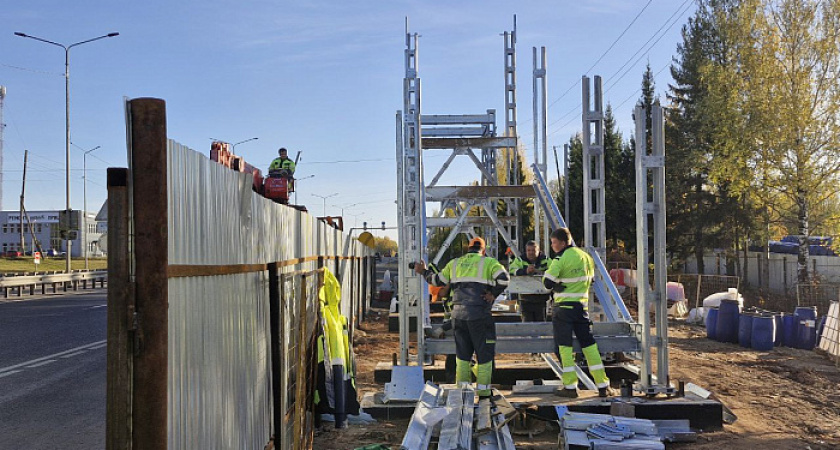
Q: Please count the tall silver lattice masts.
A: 5